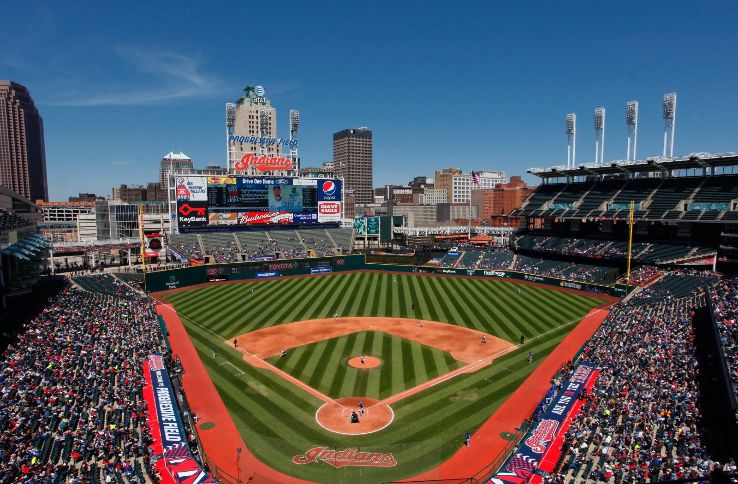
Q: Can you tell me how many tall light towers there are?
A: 7